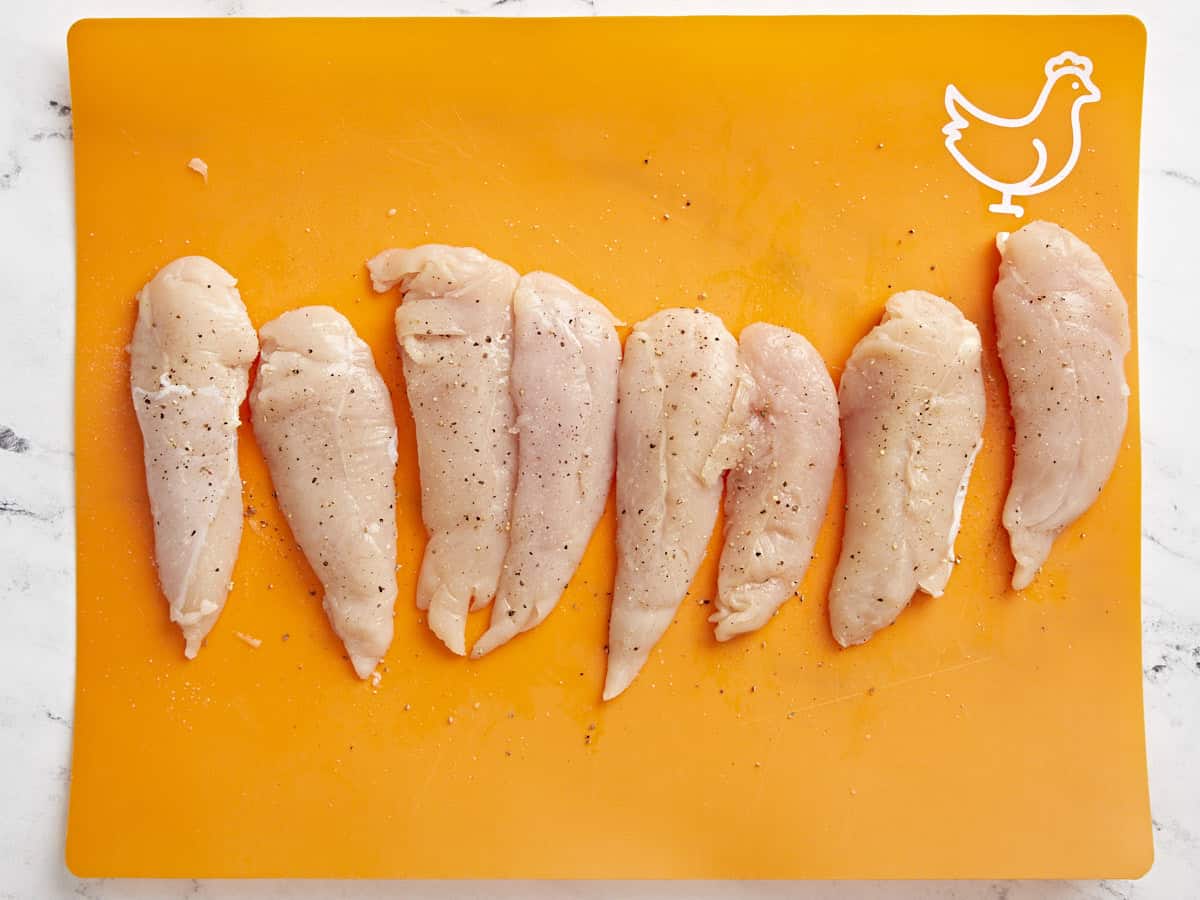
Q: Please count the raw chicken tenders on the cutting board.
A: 8